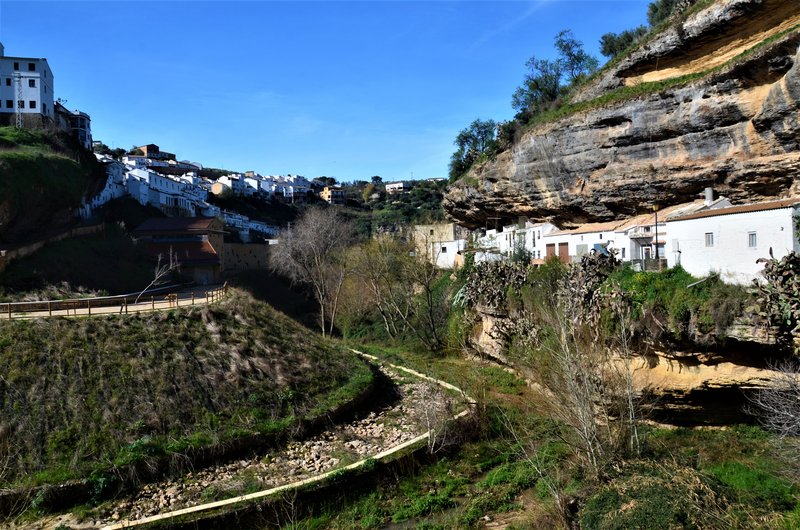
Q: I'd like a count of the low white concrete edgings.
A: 1